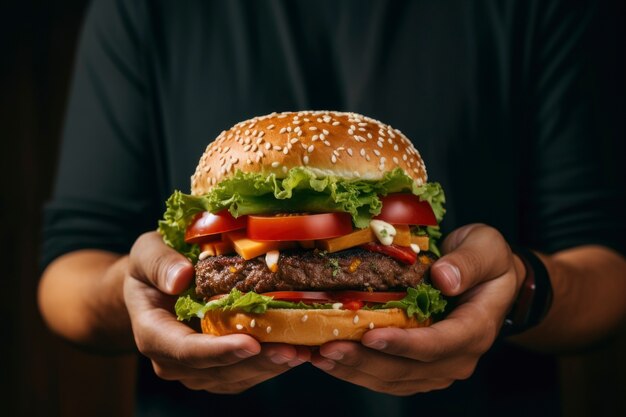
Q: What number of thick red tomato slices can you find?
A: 3